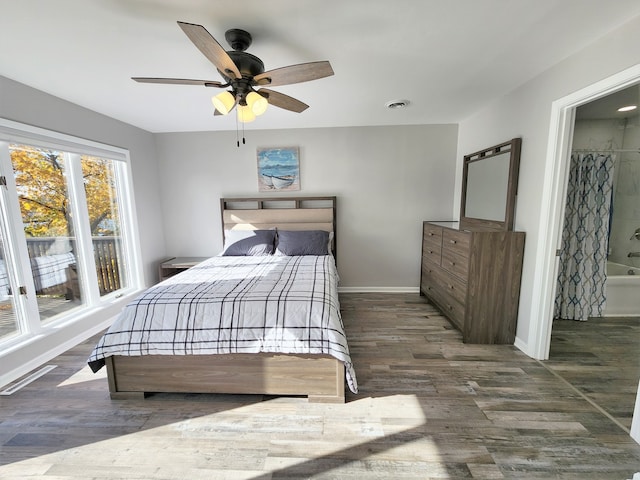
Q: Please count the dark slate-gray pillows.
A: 2